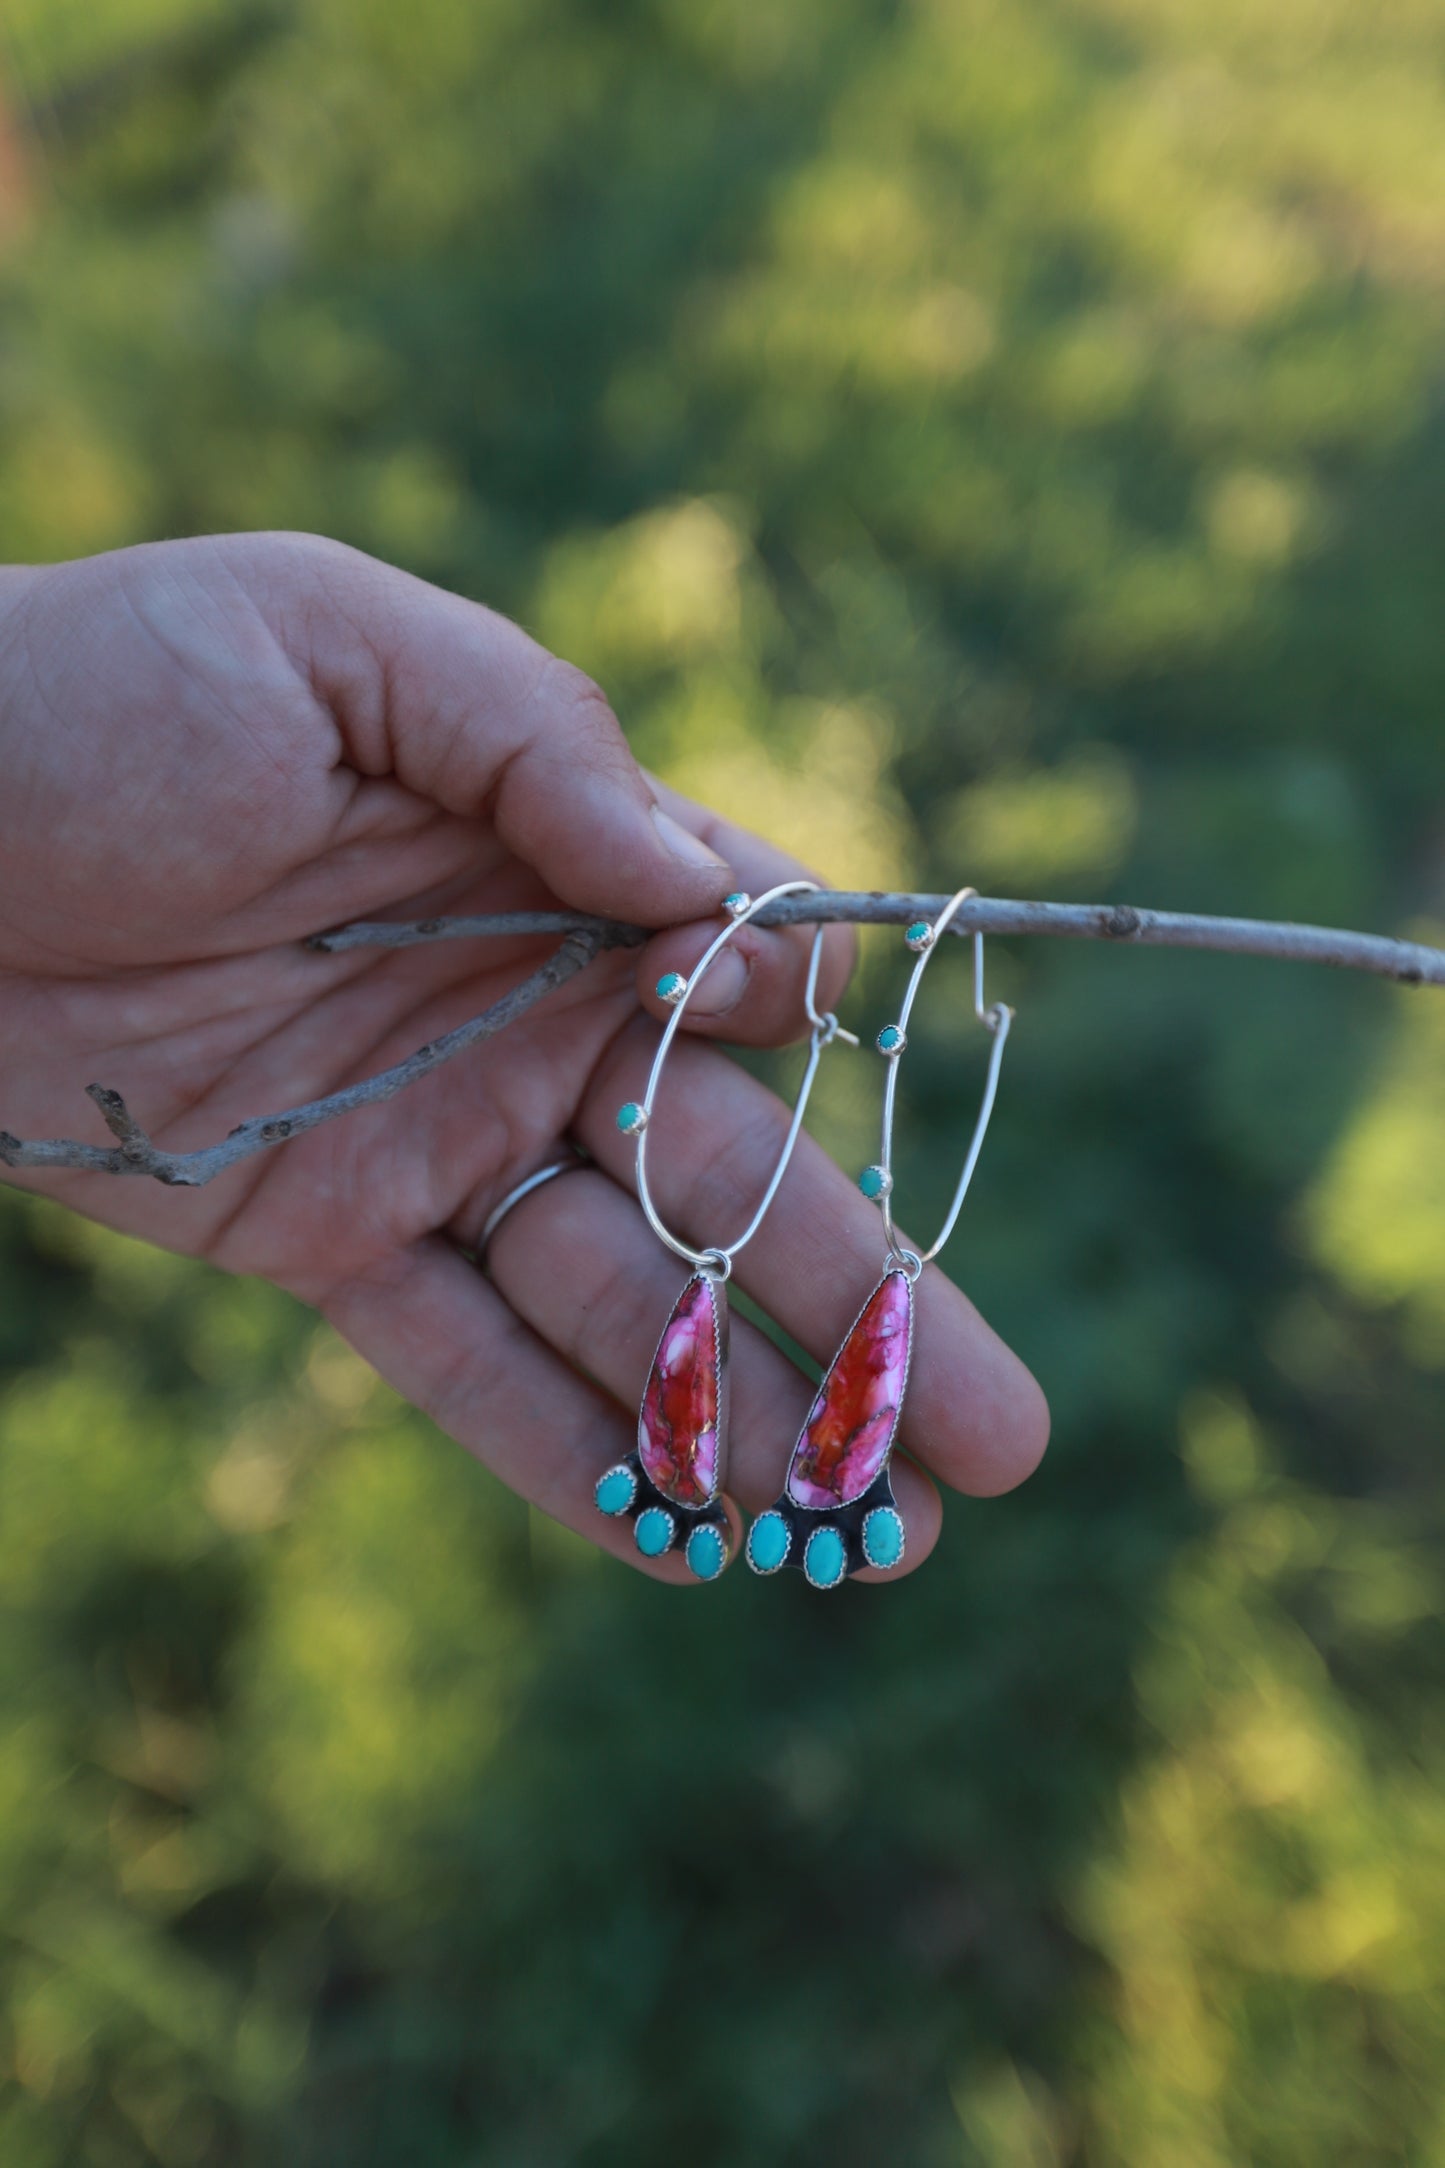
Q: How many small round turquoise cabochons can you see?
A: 6